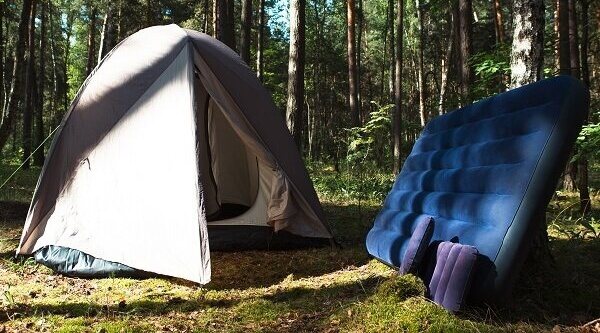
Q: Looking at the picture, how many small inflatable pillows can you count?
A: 2